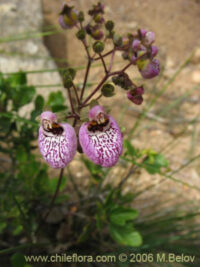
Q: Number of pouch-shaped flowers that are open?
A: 2